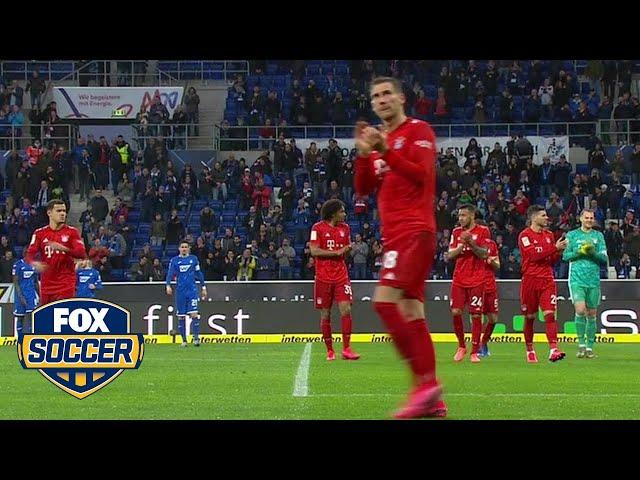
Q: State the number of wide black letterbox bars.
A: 2